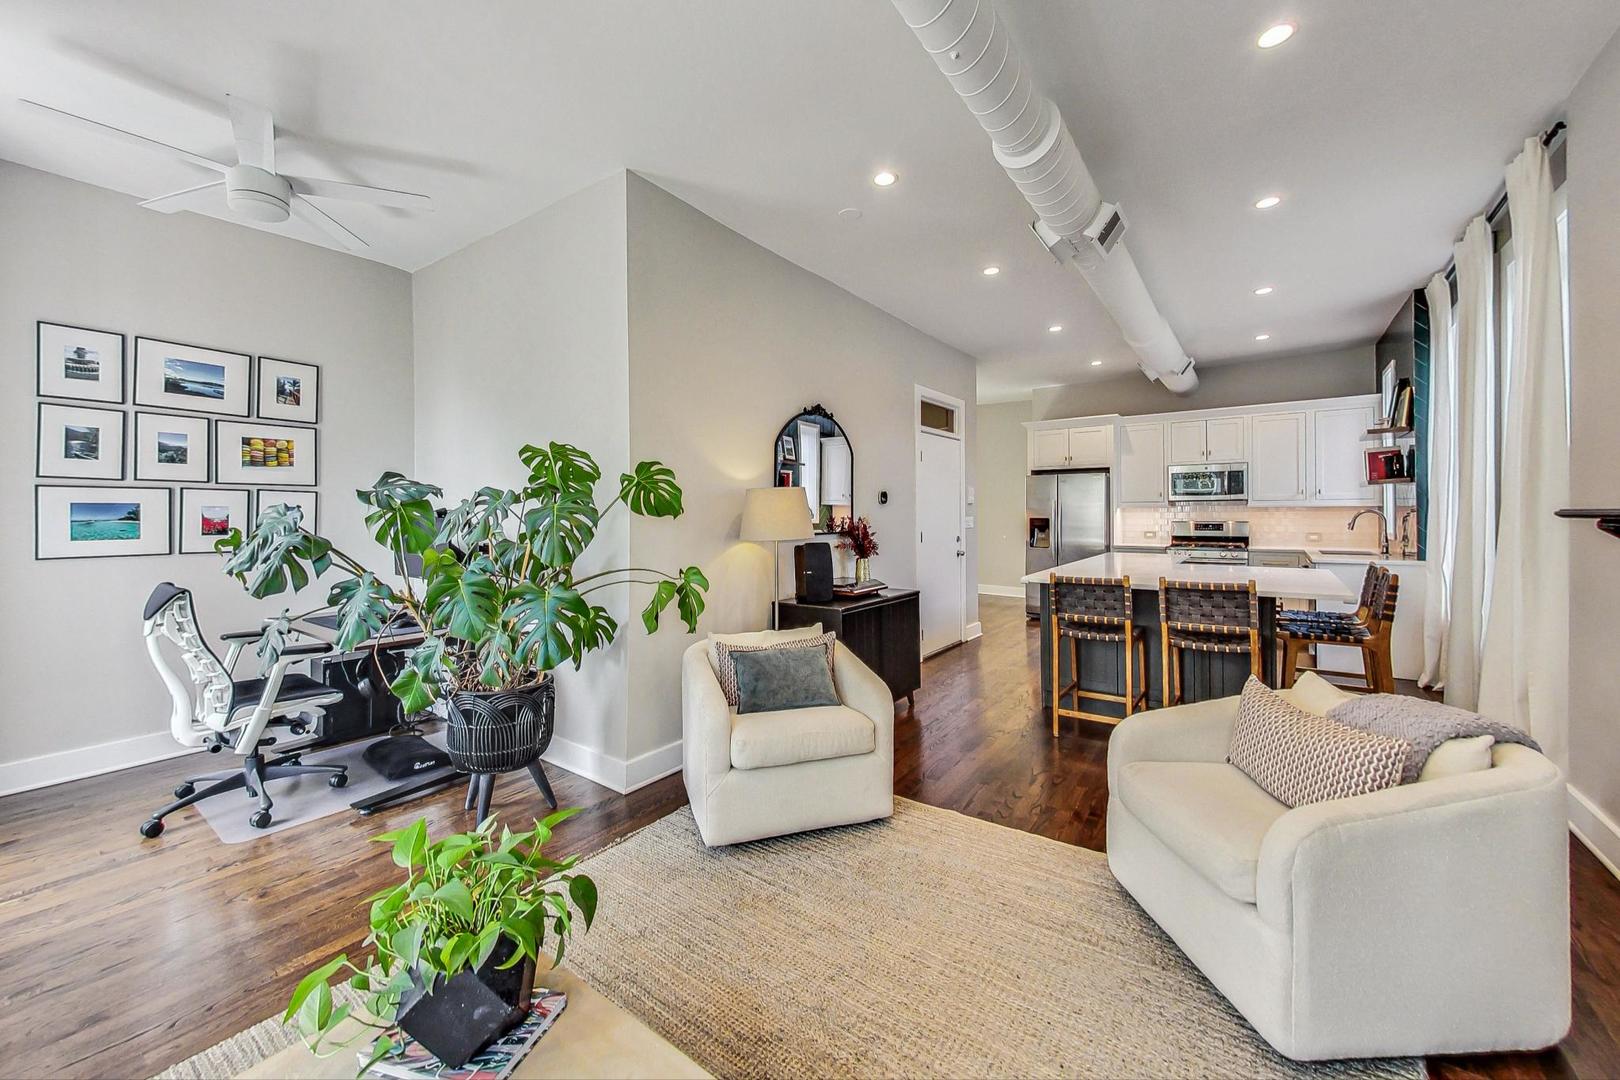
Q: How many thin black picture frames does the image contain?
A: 9